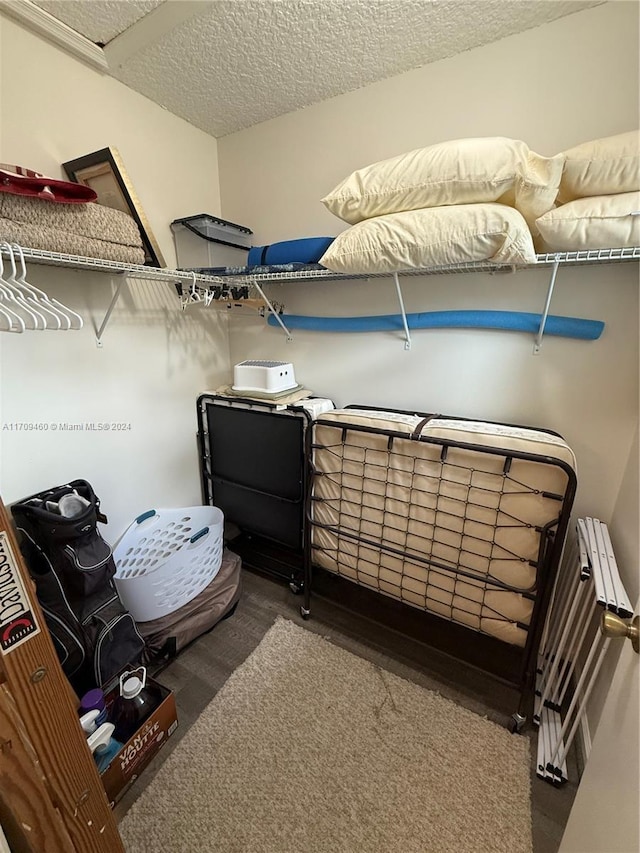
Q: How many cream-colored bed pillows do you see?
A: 4